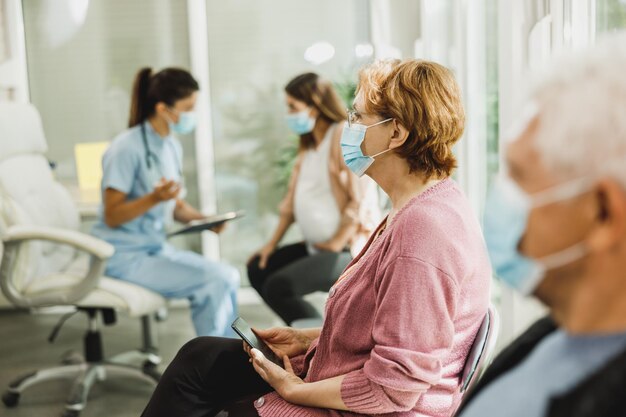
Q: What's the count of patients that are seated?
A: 3